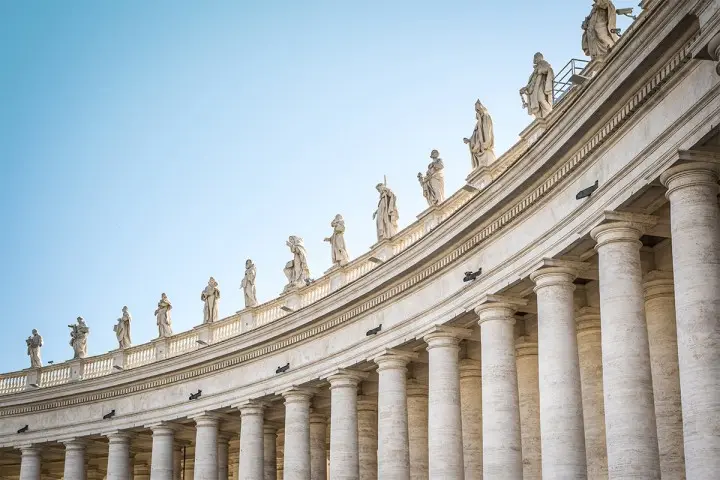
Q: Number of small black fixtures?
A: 7